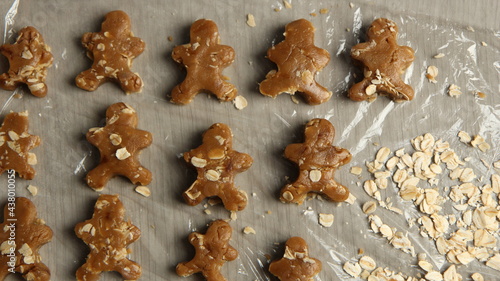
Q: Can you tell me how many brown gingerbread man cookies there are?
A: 13